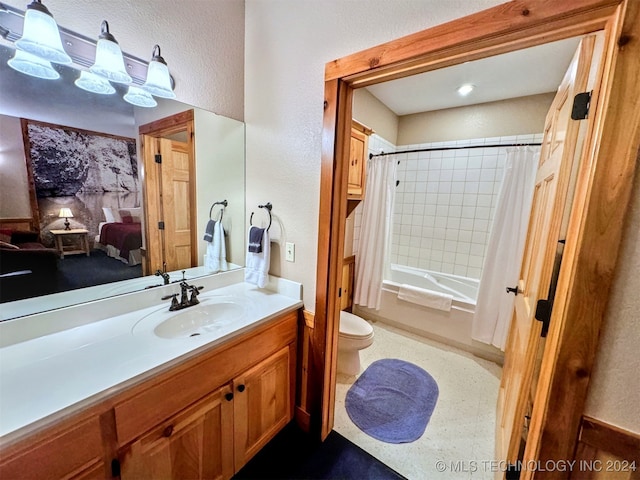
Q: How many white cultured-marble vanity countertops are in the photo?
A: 1